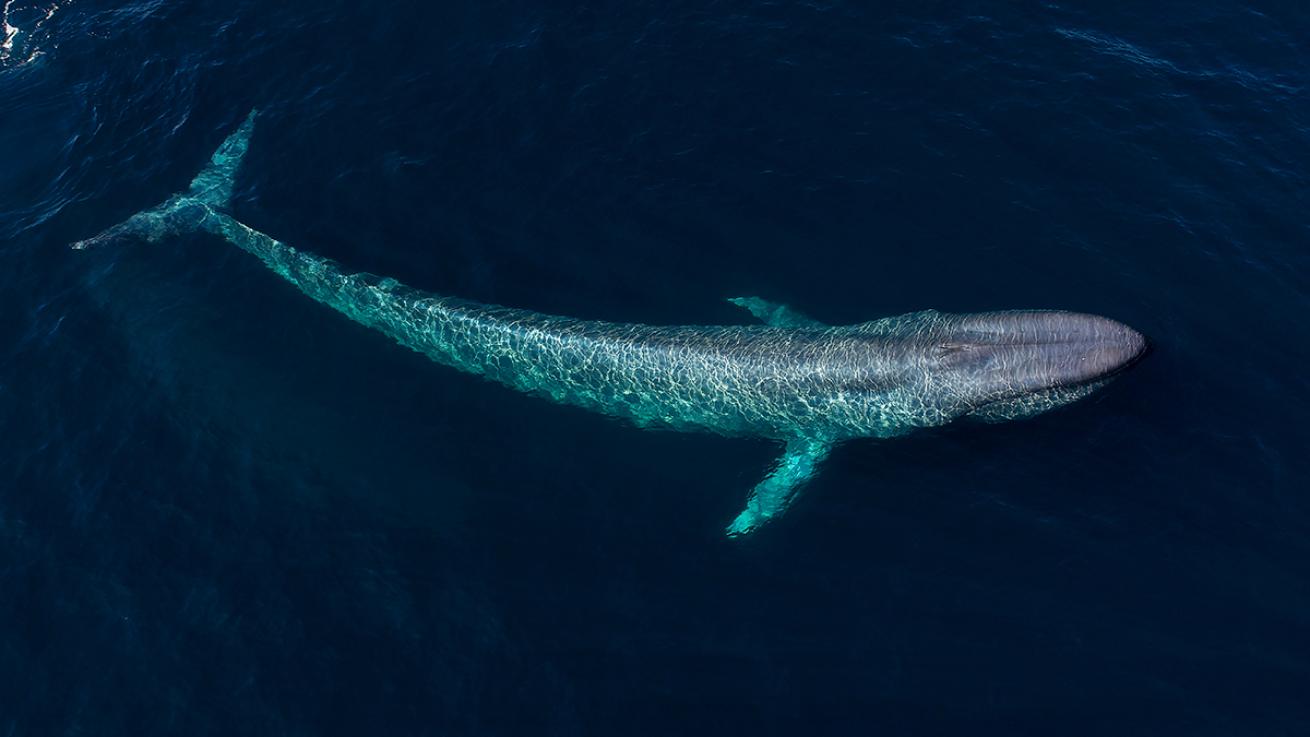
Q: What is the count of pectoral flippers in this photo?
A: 2